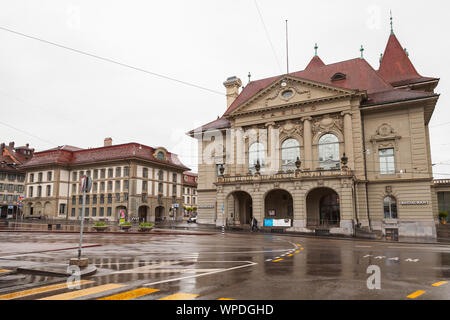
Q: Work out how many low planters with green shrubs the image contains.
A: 3